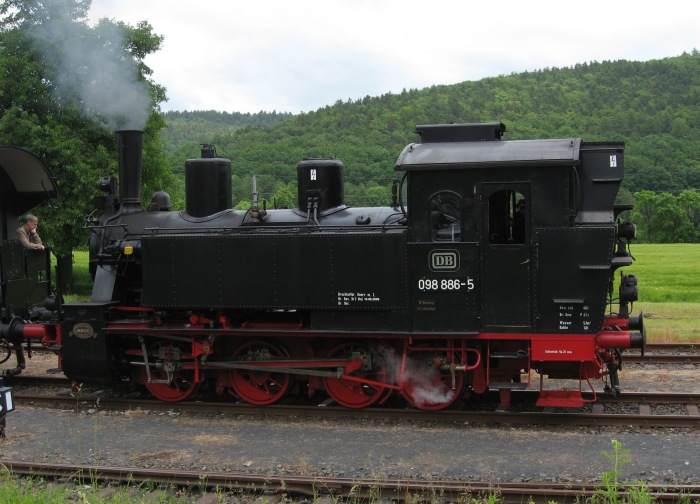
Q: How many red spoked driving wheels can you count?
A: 4